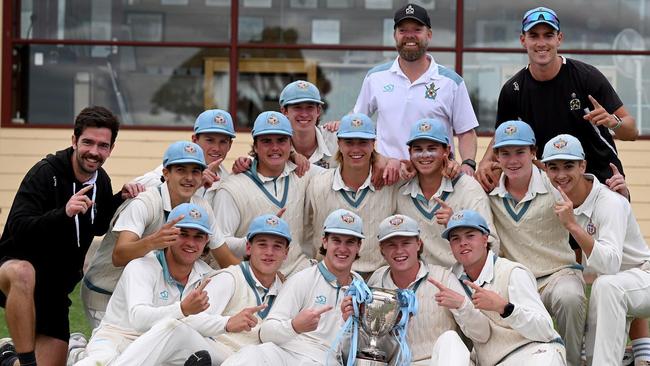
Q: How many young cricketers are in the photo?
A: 13